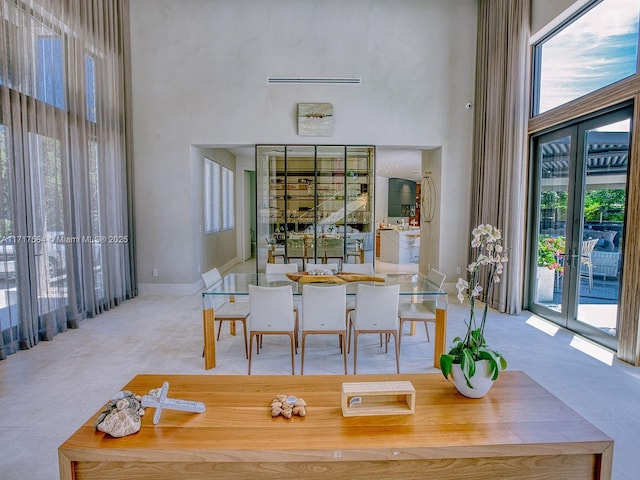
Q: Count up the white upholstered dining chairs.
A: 8